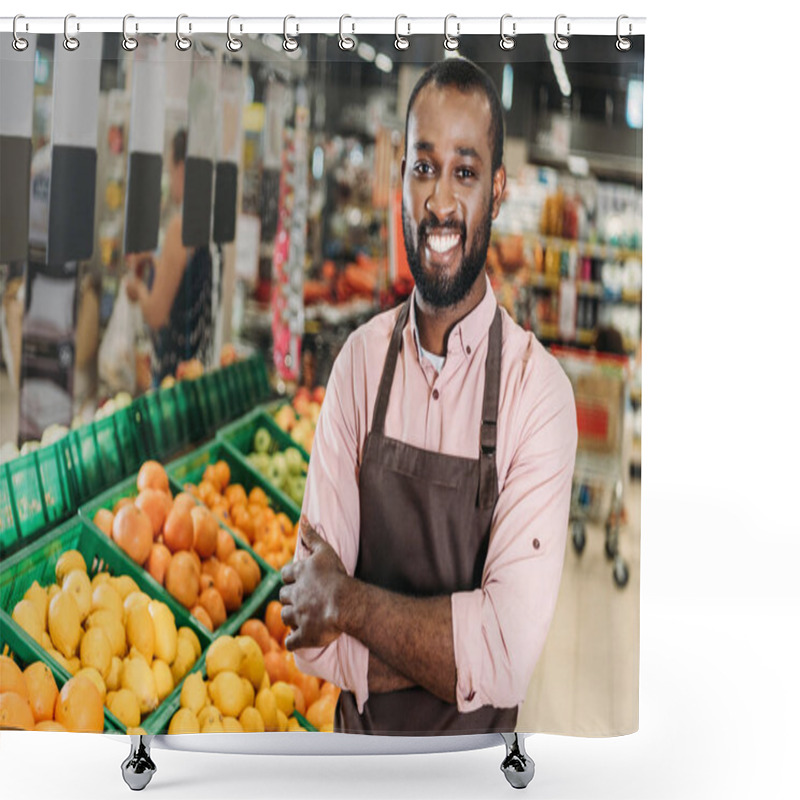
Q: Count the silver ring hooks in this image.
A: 12